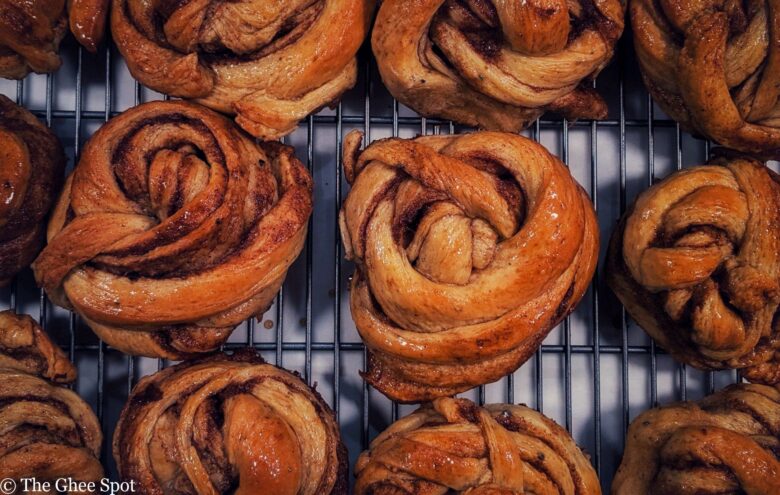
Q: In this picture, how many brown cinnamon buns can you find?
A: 12